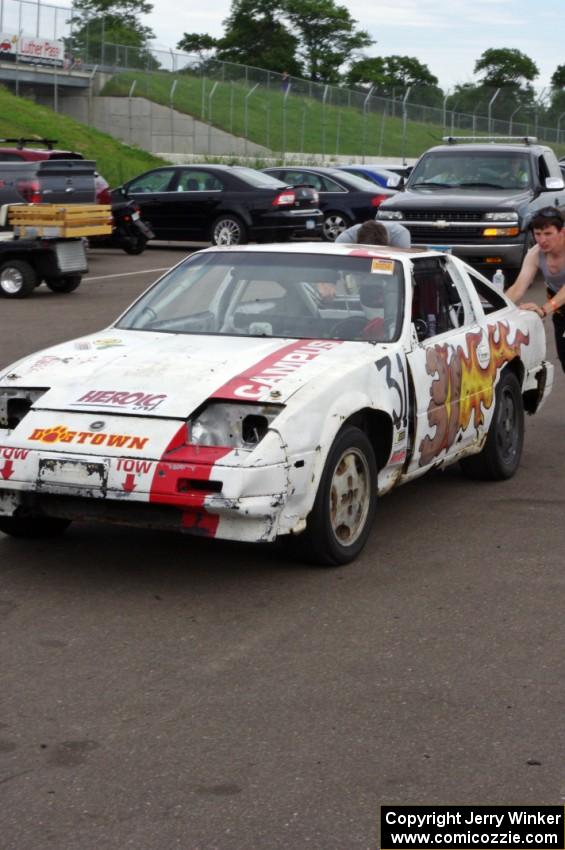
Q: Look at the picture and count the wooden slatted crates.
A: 1